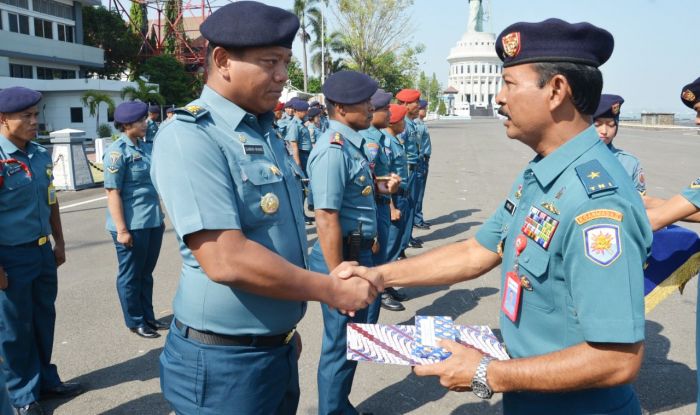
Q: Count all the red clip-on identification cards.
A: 1